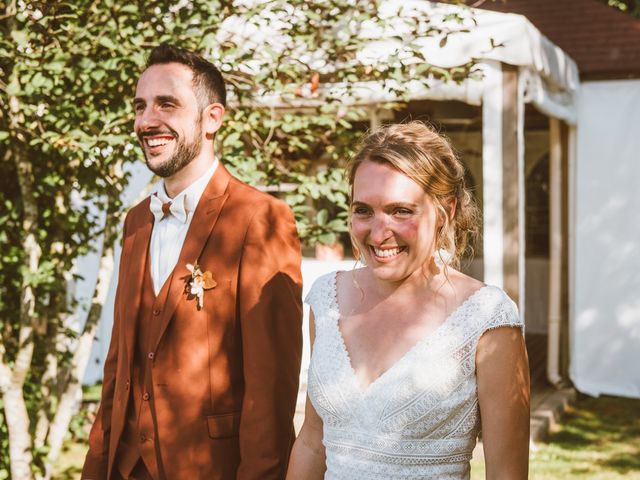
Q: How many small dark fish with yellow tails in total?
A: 0